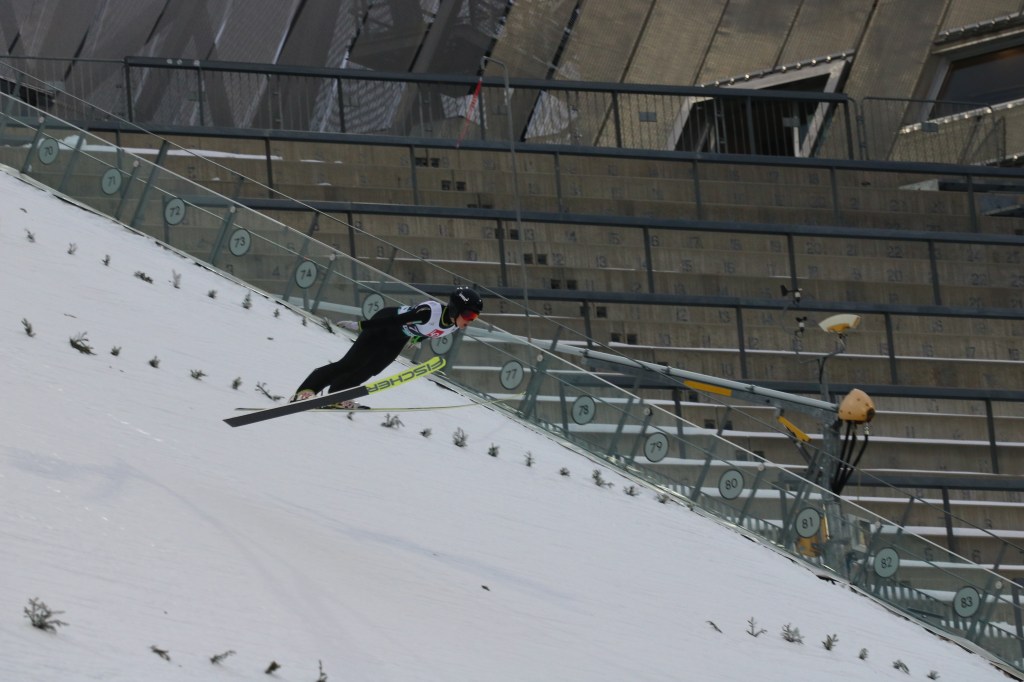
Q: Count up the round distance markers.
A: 14